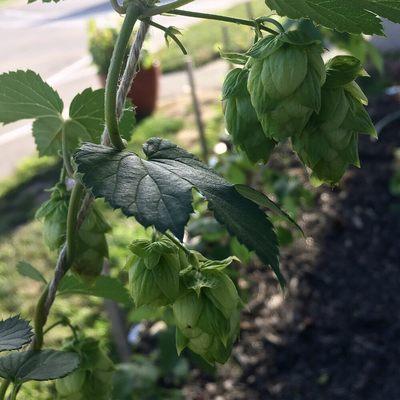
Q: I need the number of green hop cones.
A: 8